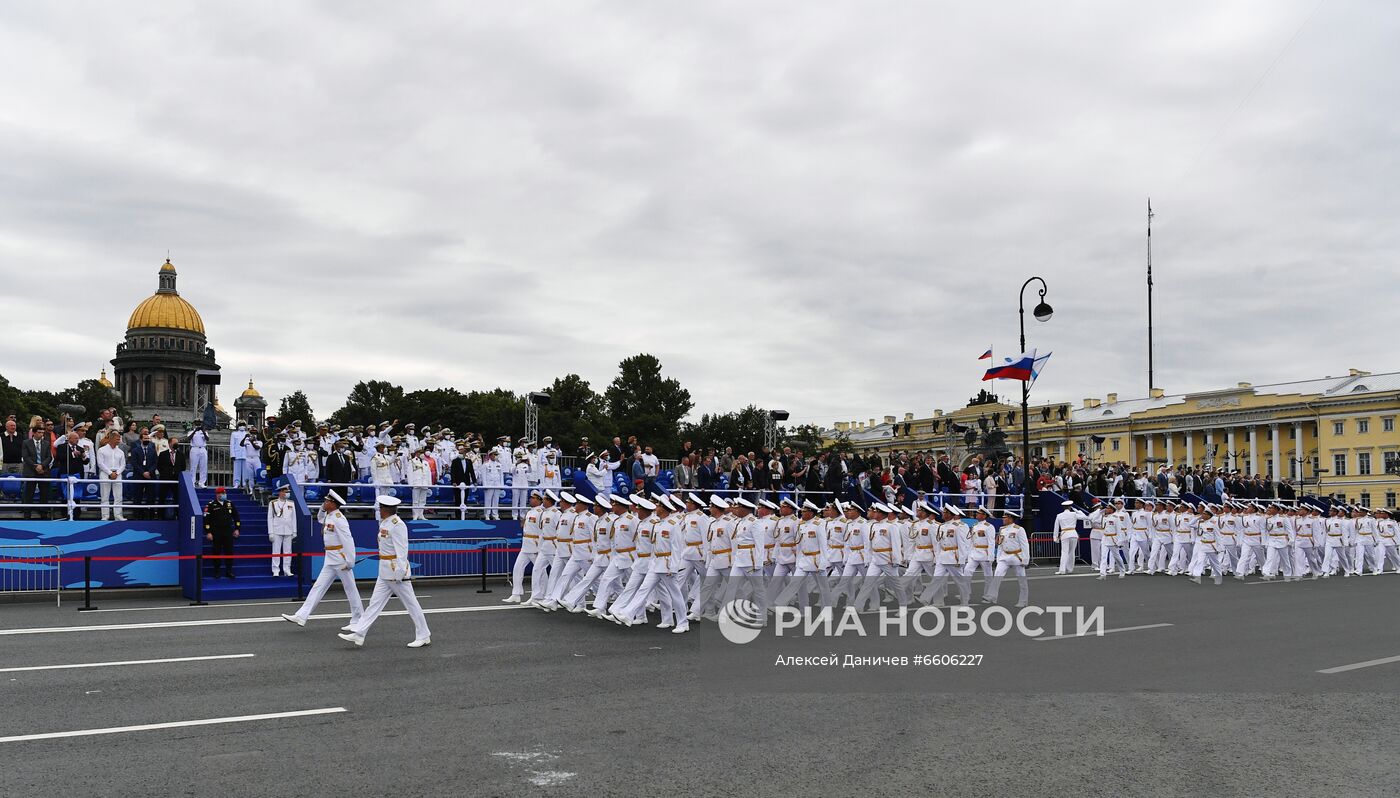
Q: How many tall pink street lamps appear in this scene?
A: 0